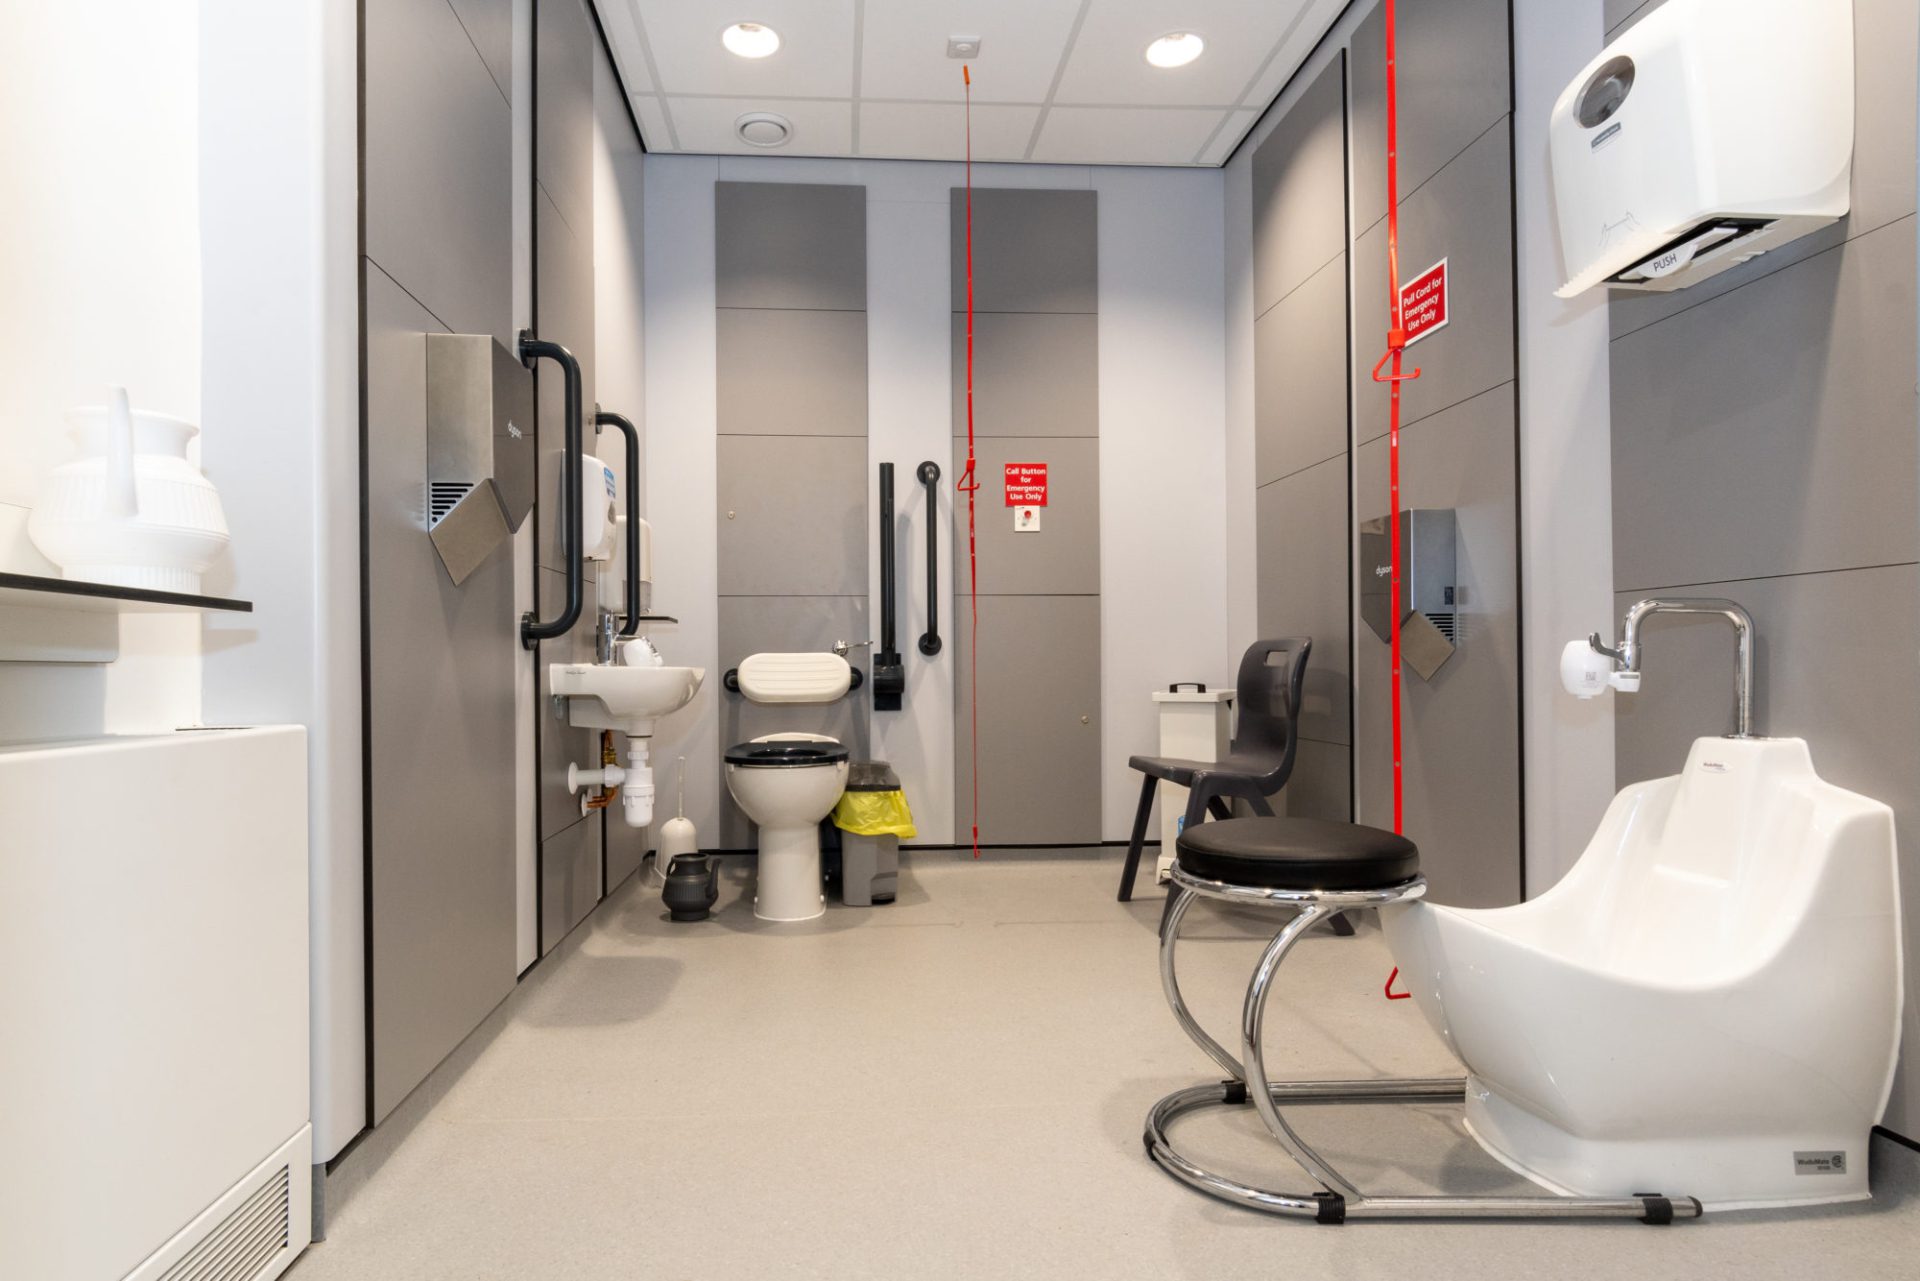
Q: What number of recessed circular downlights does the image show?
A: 2